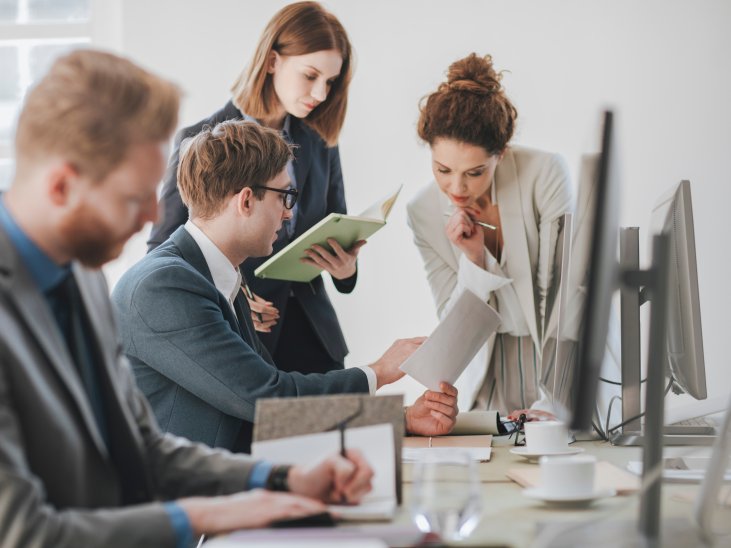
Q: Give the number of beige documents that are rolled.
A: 1